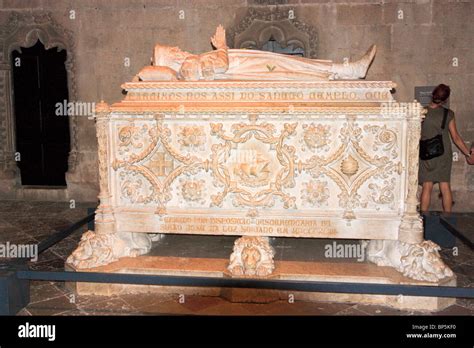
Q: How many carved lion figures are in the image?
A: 3